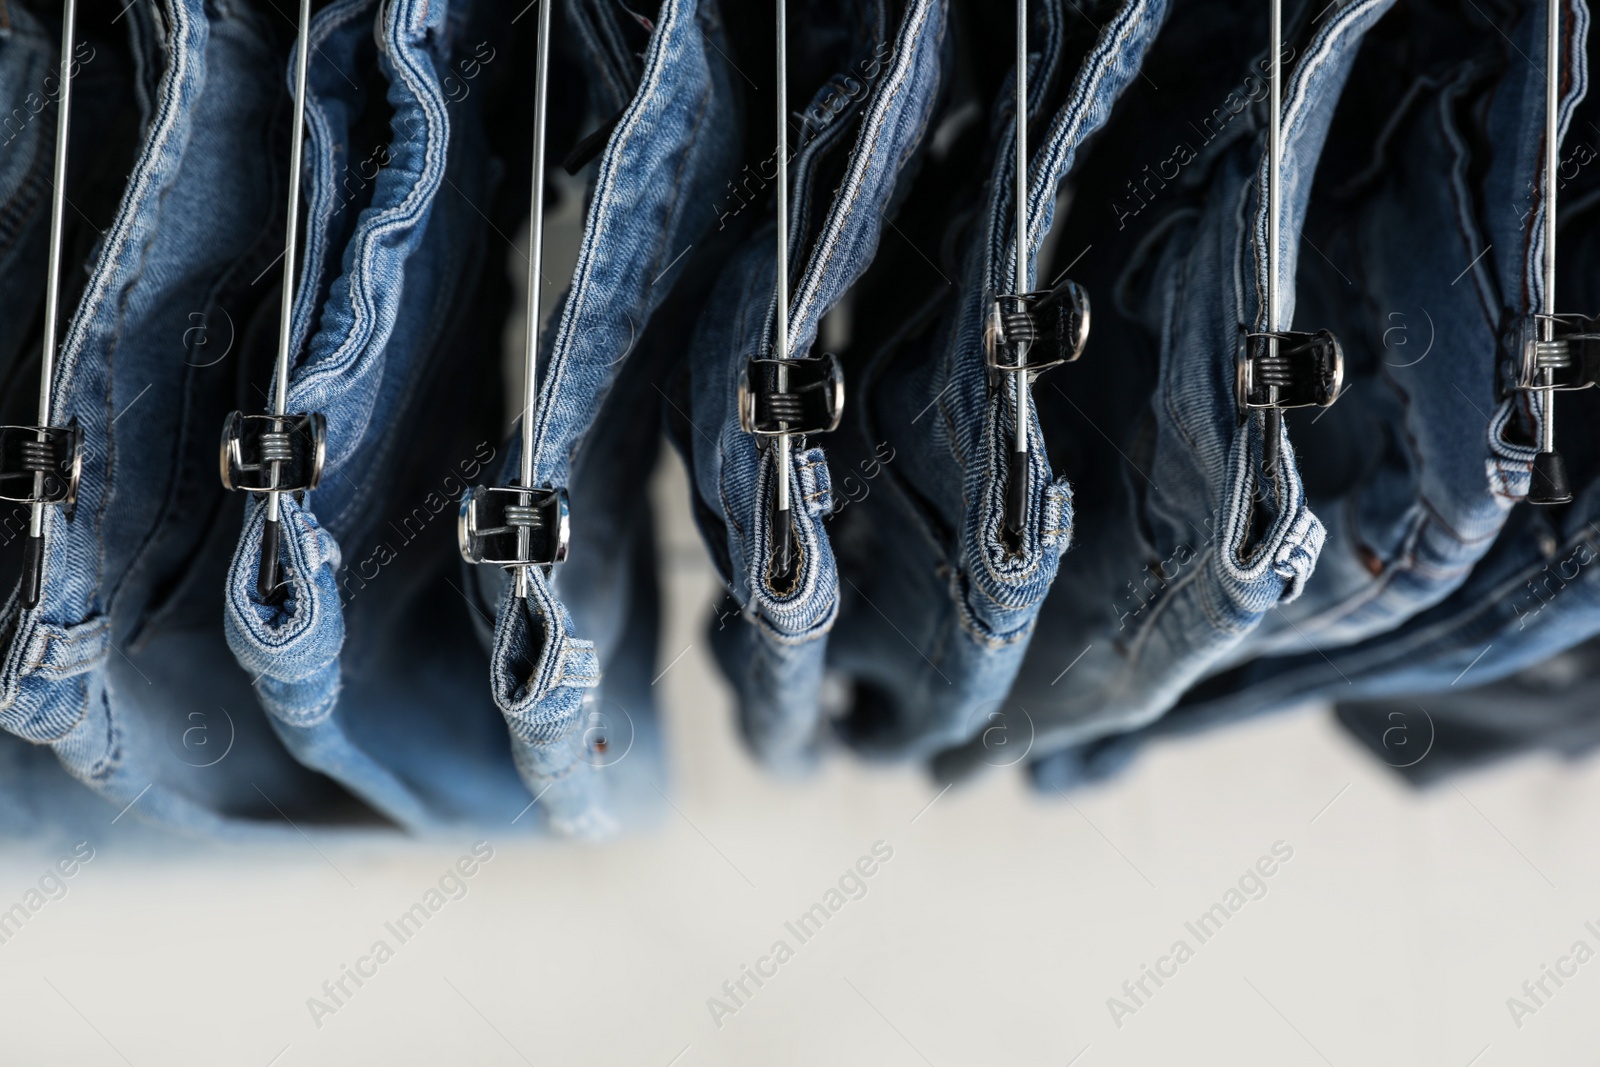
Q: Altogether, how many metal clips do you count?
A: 7